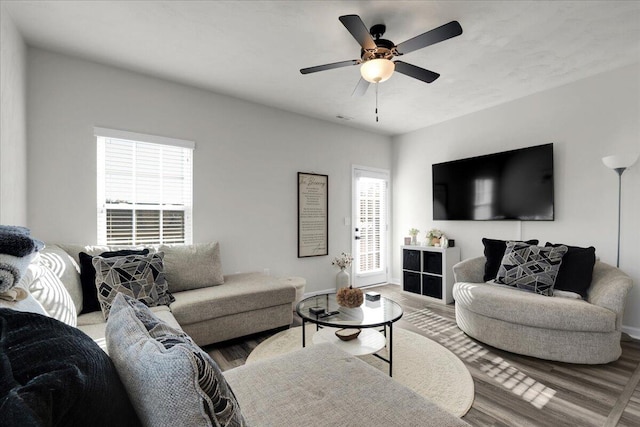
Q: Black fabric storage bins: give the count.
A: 4